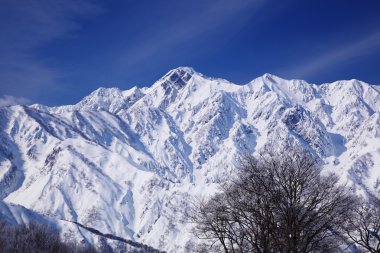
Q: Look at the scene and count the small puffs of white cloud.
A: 1